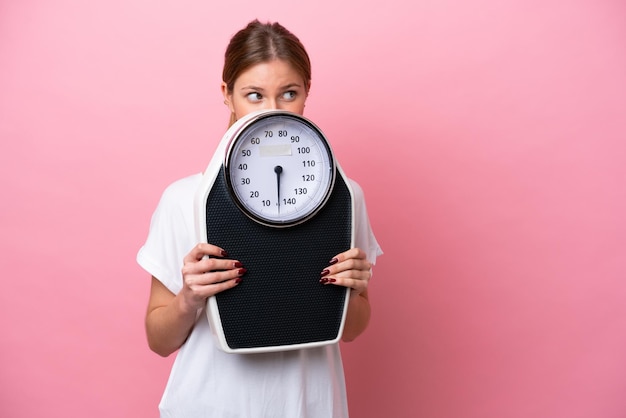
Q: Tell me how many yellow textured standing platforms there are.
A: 0